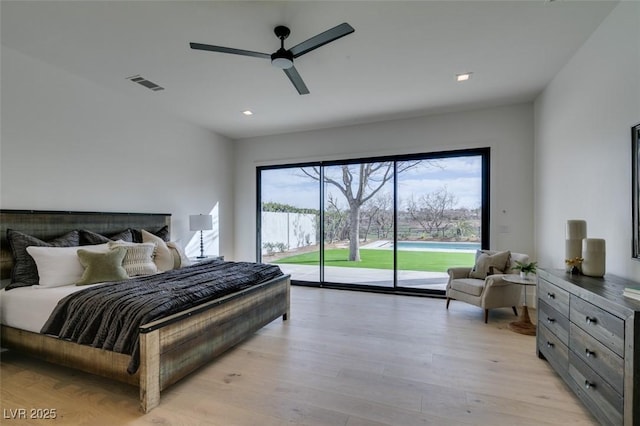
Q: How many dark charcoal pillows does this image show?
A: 3